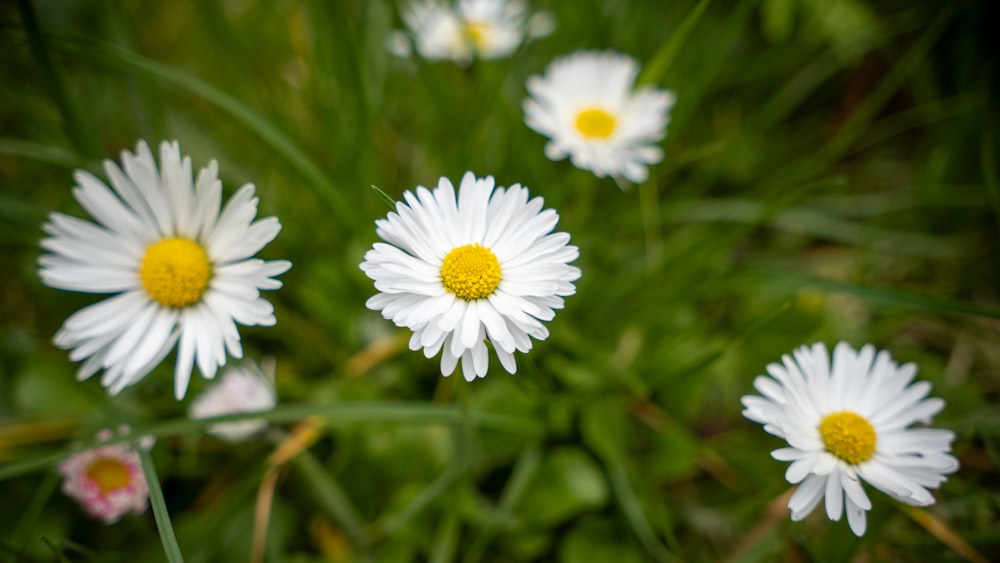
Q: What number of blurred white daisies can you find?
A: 2